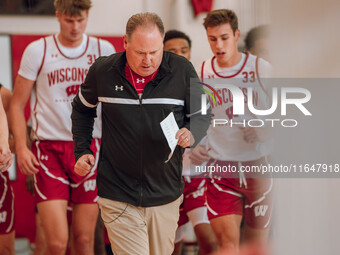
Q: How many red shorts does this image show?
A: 4